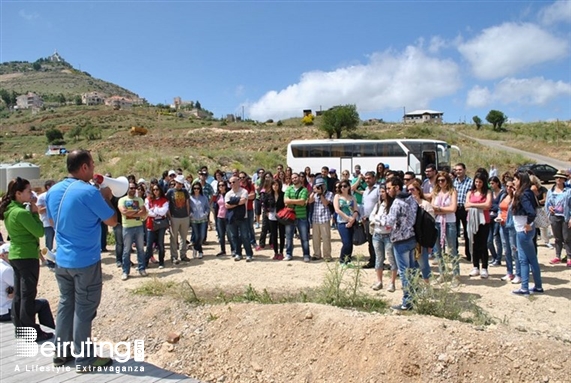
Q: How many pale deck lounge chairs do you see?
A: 0